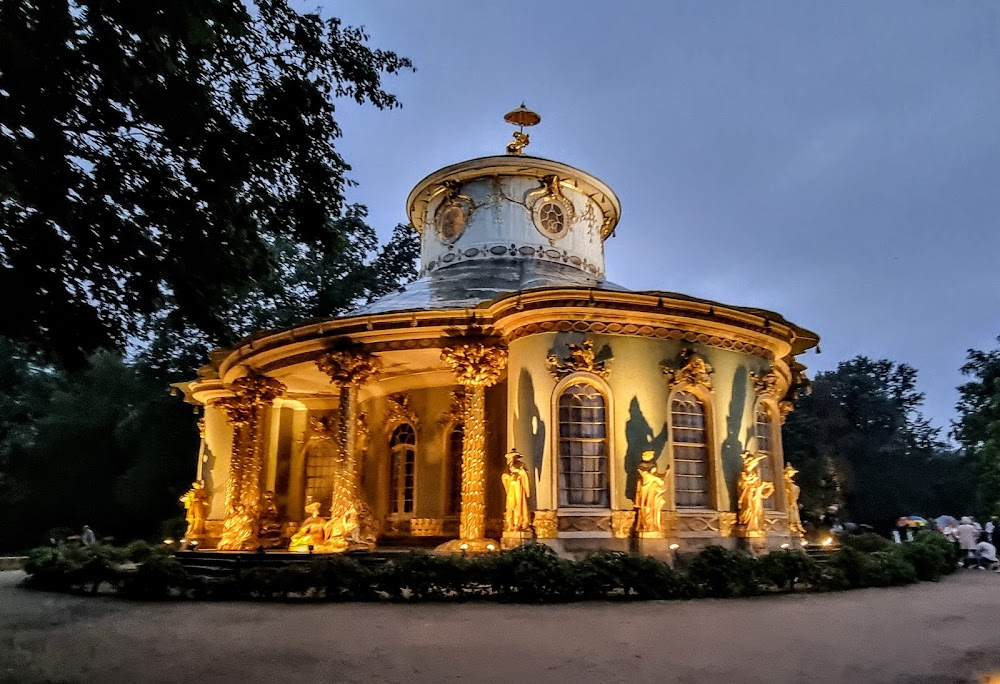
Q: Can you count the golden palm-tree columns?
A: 4